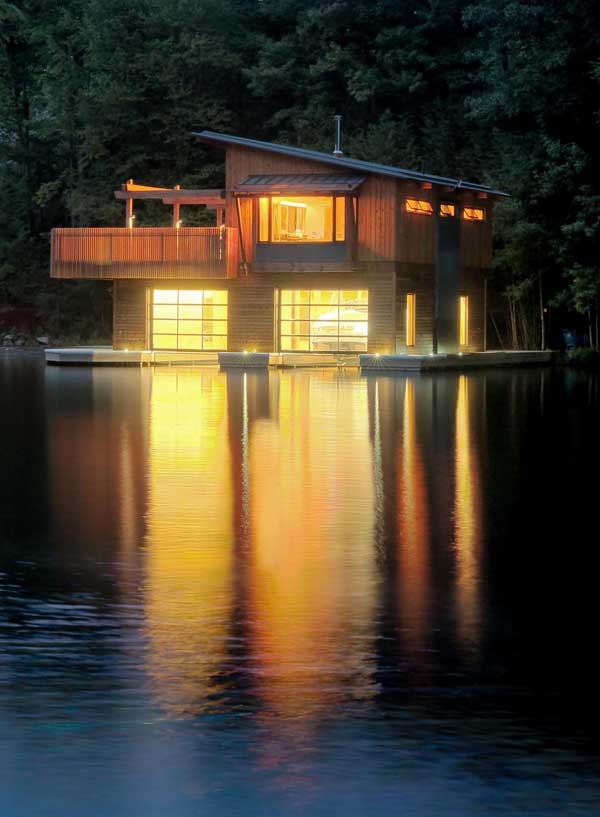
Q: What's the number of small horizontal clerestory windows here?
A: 3